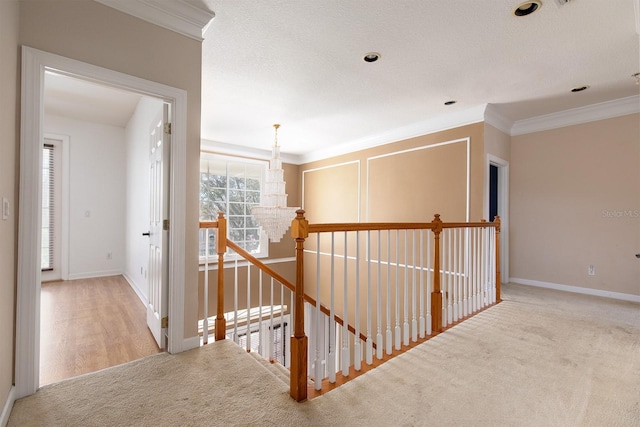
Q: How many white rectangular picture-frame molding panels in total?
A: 2